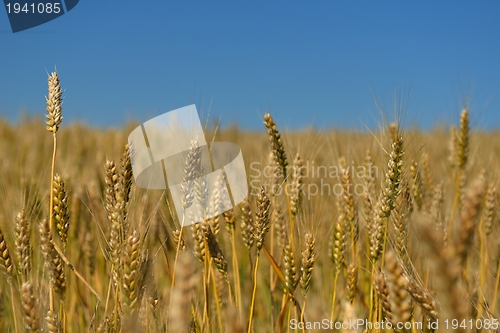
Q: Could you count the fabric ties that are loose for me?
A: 0